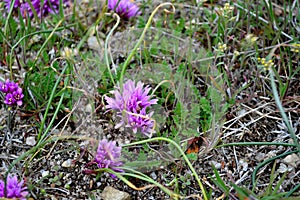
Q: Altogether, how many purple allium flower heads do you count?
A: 6